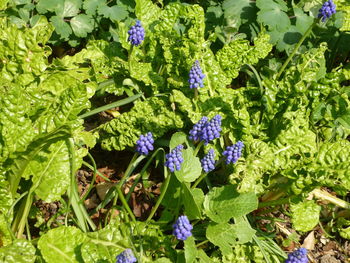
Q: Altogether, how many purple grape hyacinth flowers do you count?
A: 12